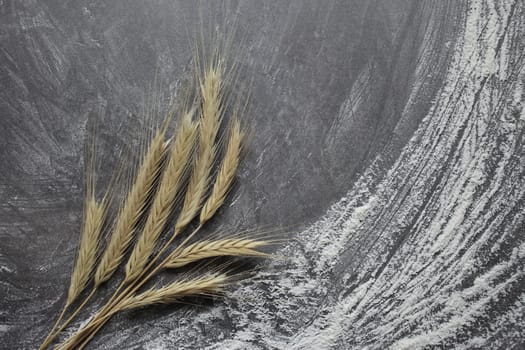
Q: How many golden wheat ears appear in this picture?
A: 7